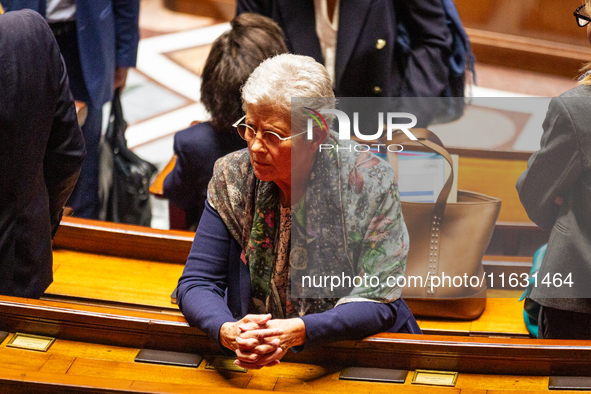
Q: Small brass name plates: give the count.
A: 3